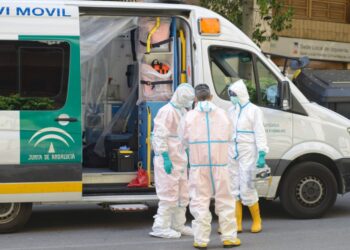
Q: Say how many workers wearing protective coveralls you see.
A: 3